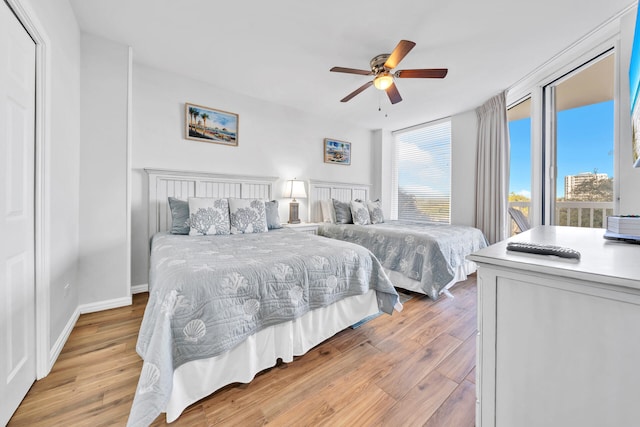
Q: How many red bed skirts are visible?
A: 0